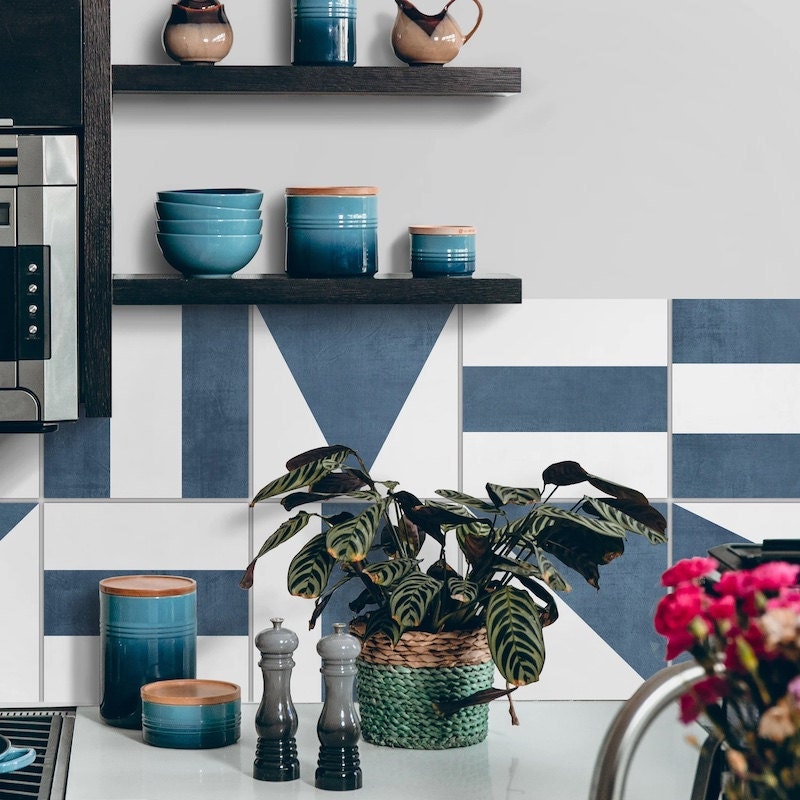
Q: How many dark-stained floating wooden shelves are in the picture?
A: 2